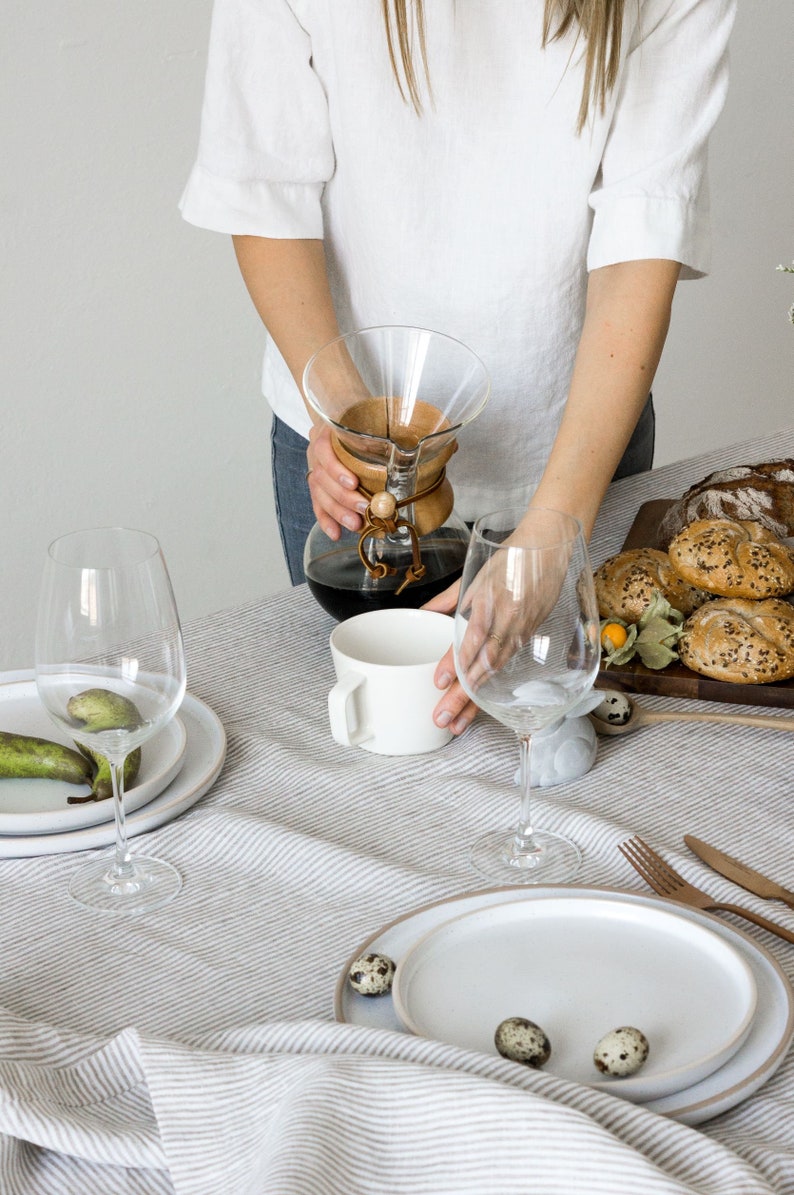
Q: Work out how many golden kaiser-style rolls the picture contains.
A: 3